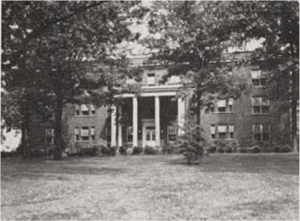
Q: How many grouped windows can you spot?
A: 7